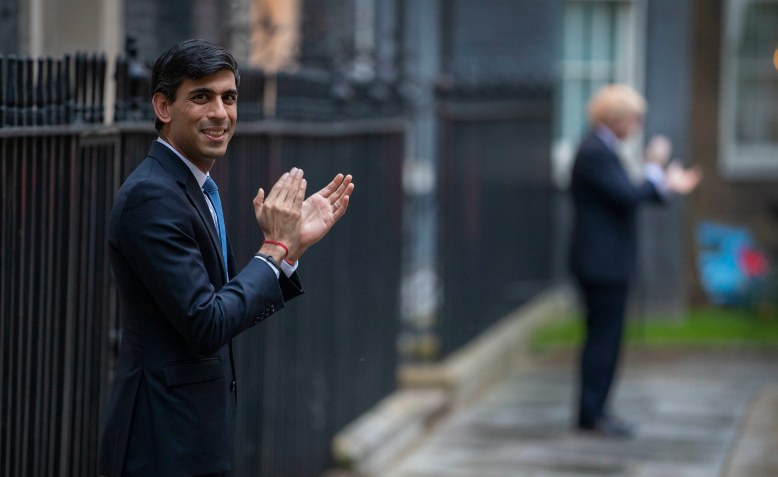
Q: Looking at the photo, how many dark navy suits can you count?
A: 2